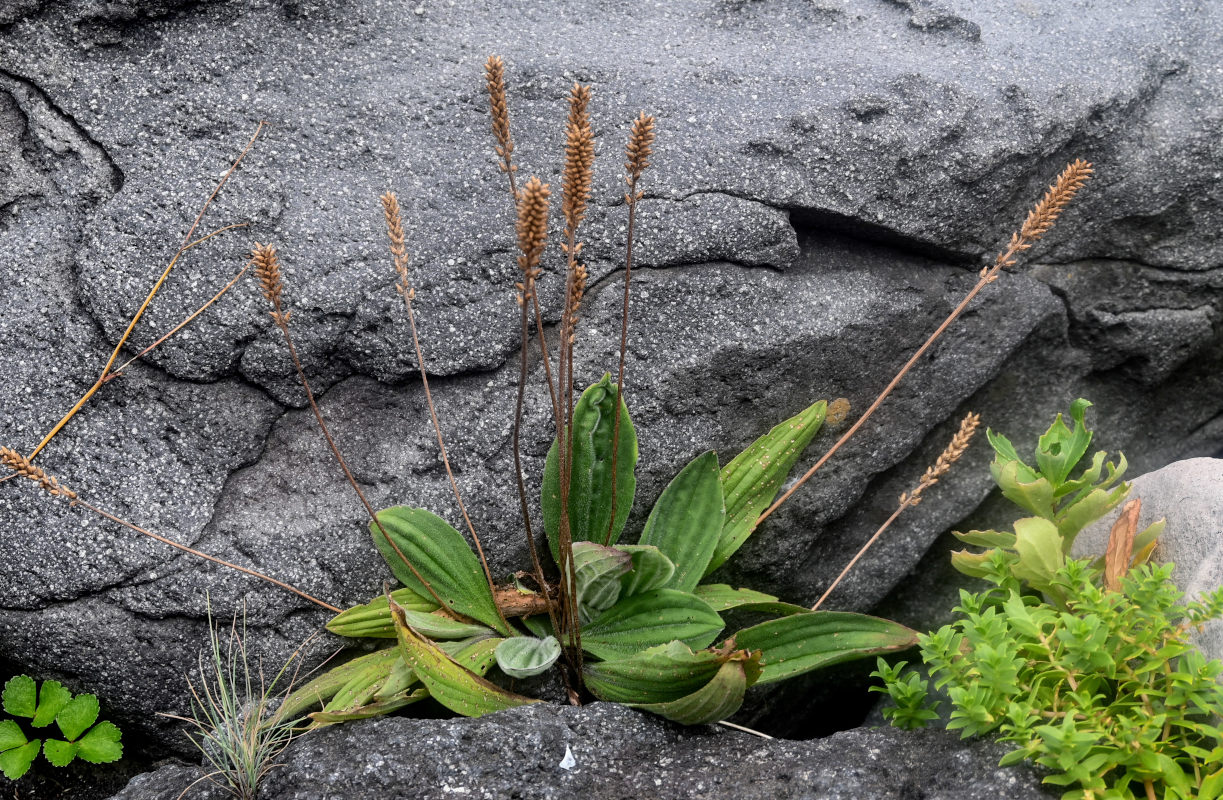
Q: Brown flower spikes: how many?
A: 10